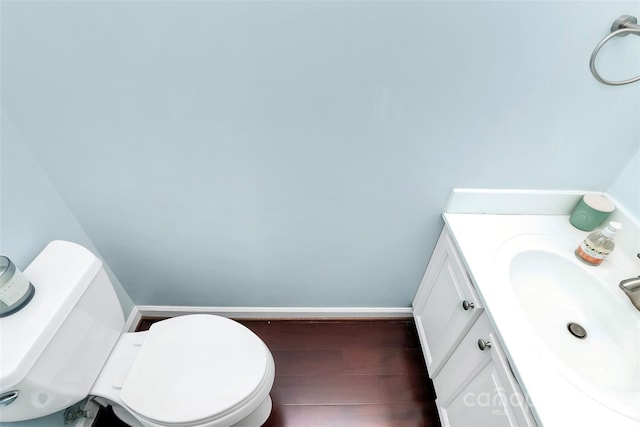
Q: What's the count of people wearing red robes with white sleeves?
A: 0